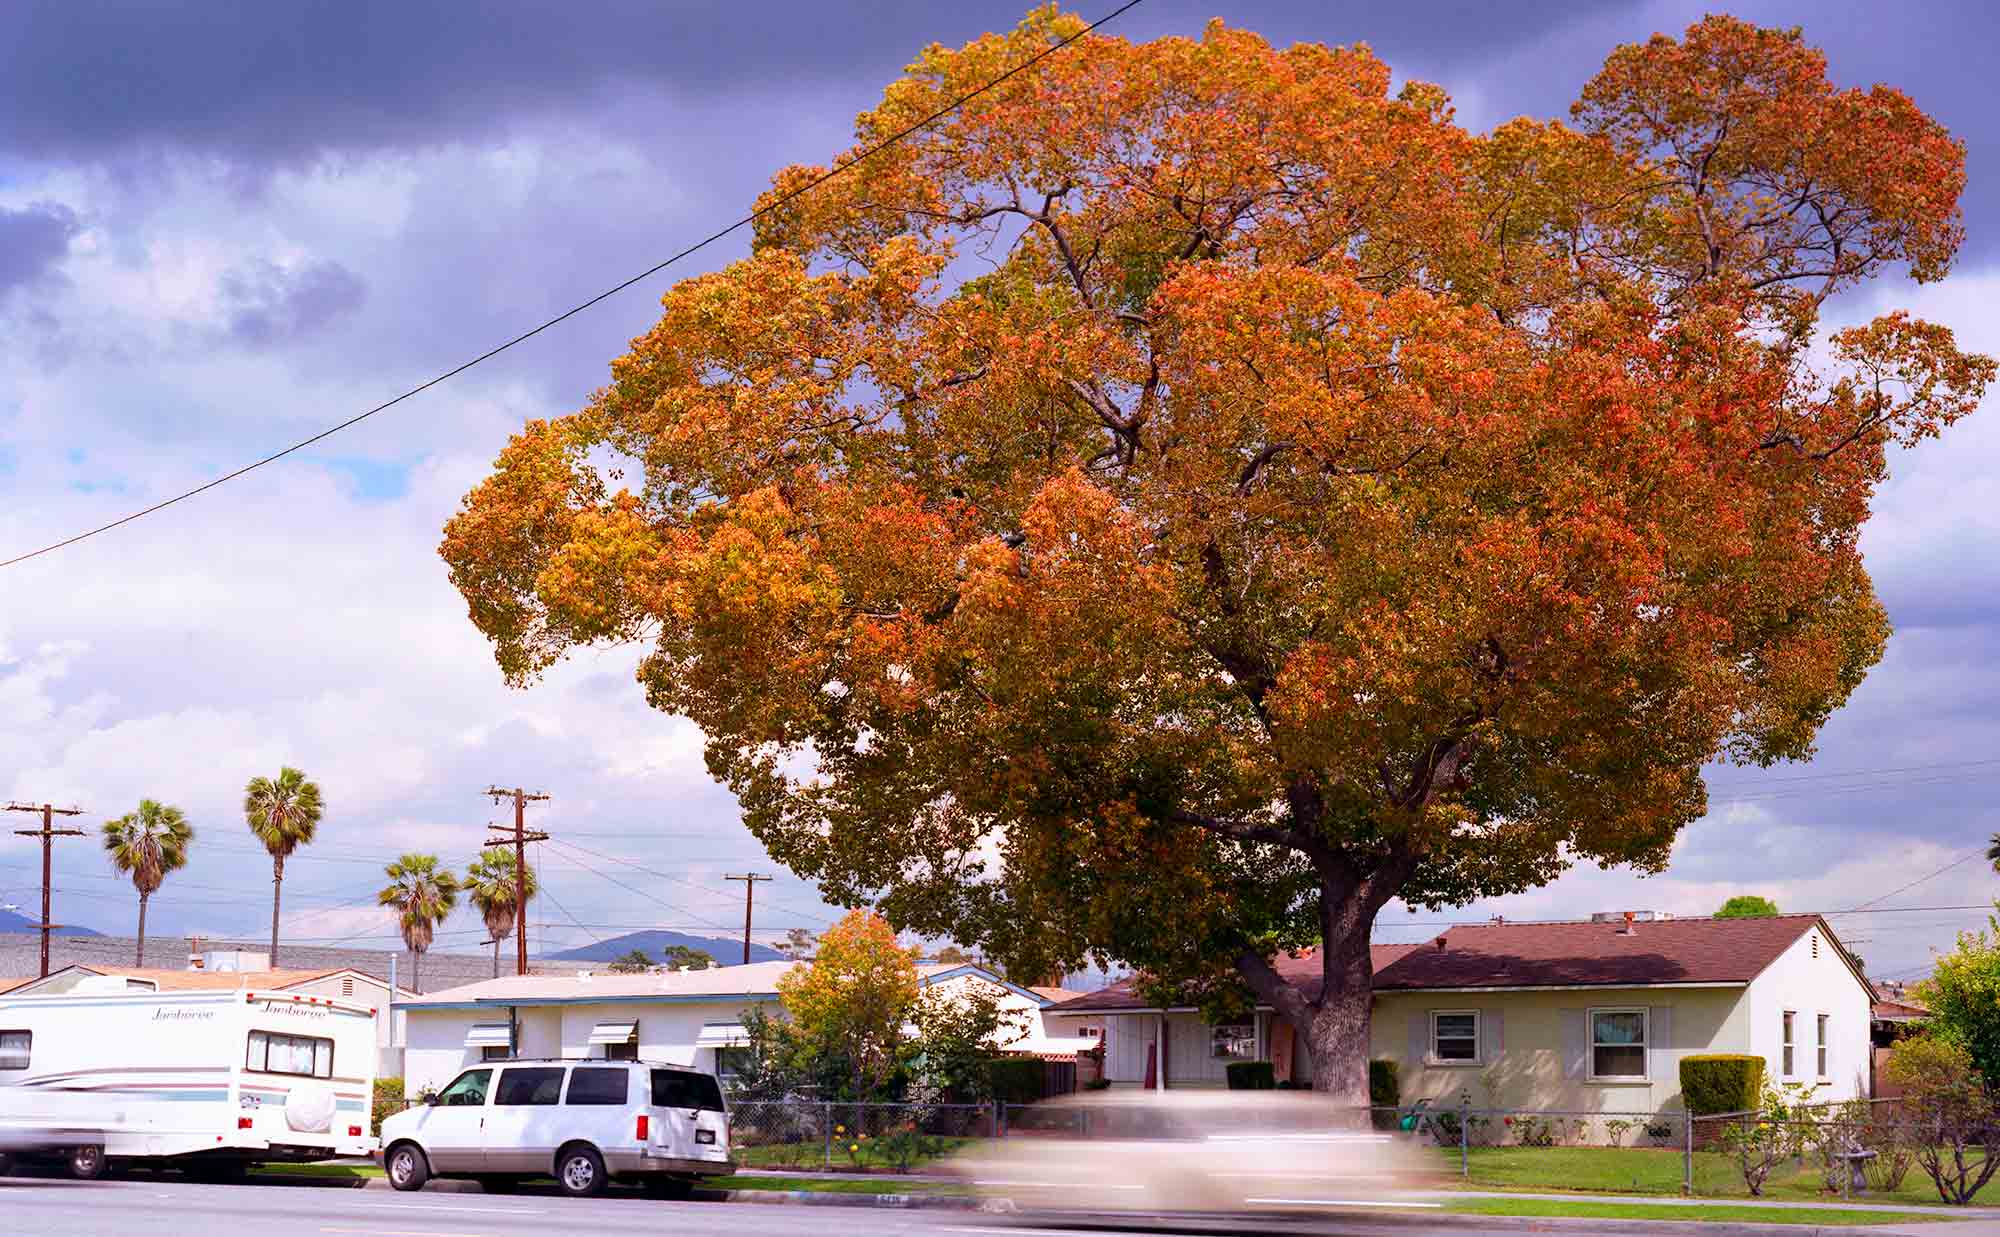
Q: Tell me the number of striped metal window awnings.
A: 3